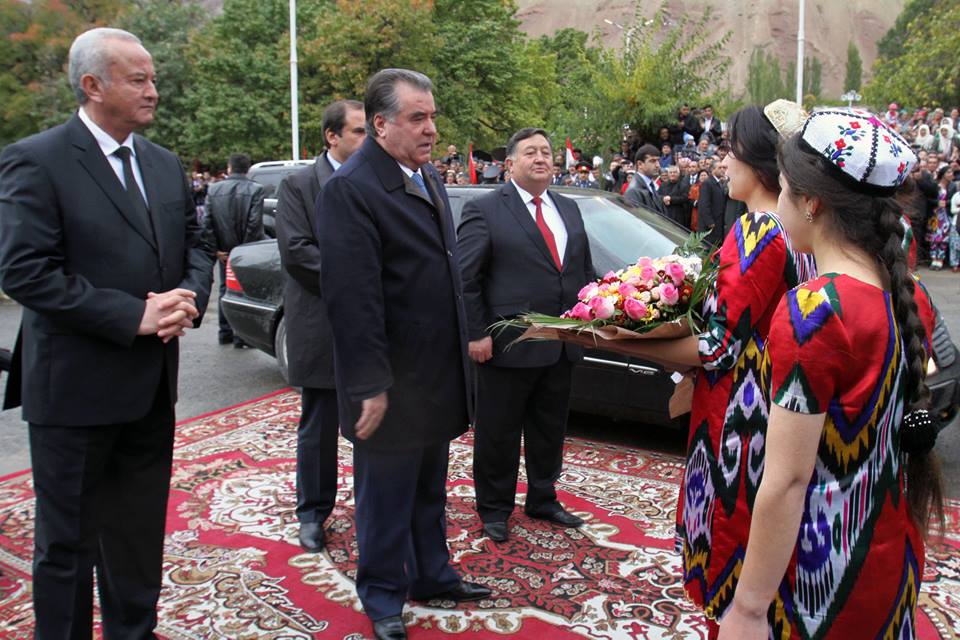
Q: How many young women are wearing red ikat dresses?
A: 2